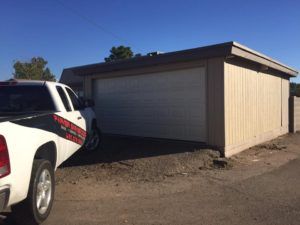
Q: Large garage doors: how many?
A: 1